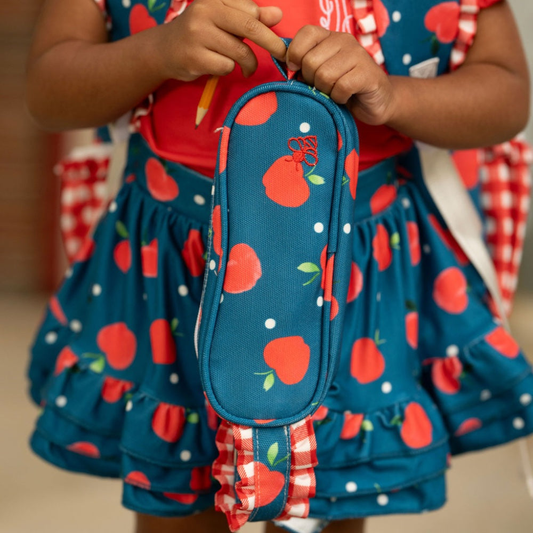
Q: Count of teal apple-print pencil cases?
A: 1